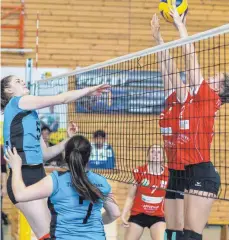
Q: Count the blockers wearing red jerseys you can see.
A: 2